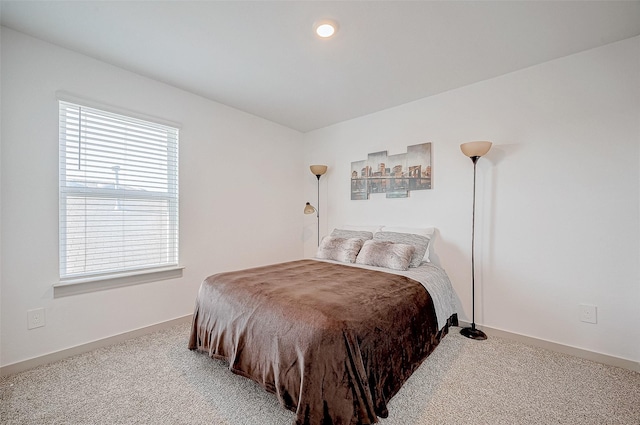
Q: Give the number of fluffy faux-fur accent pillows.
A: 2